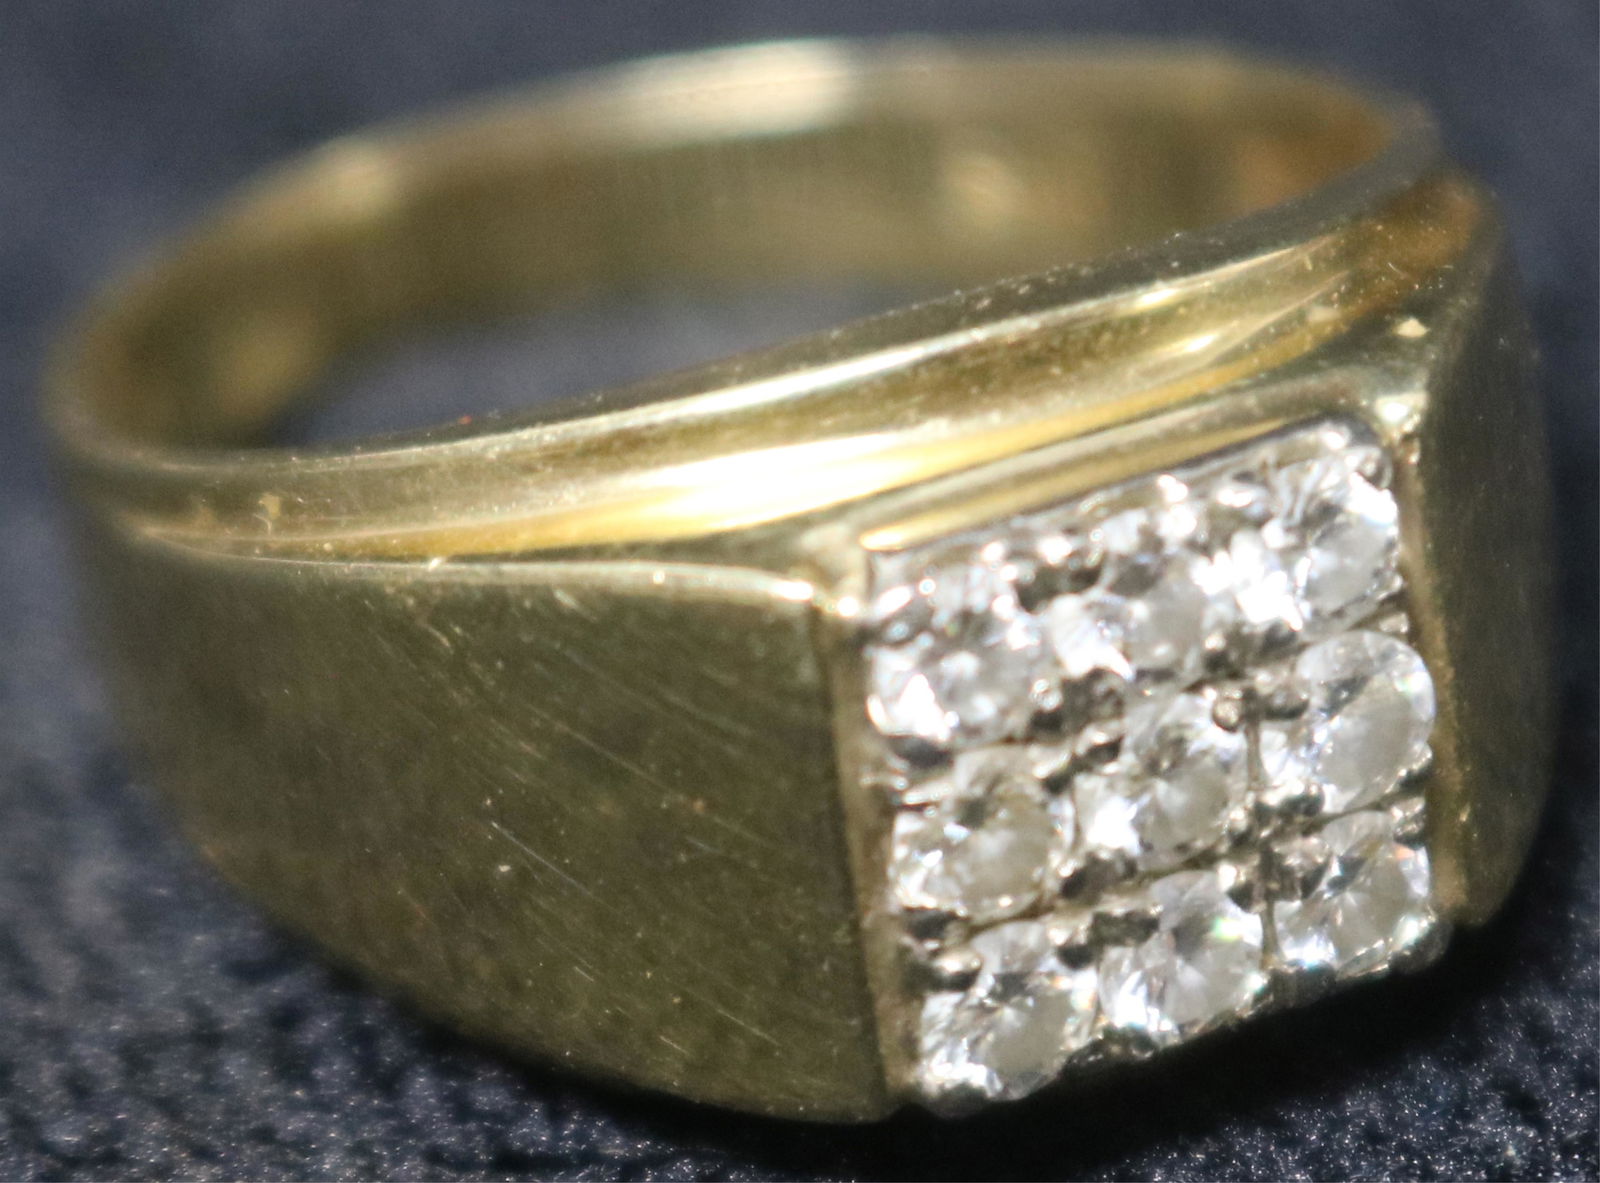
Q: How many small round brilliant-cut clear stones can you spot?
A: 9